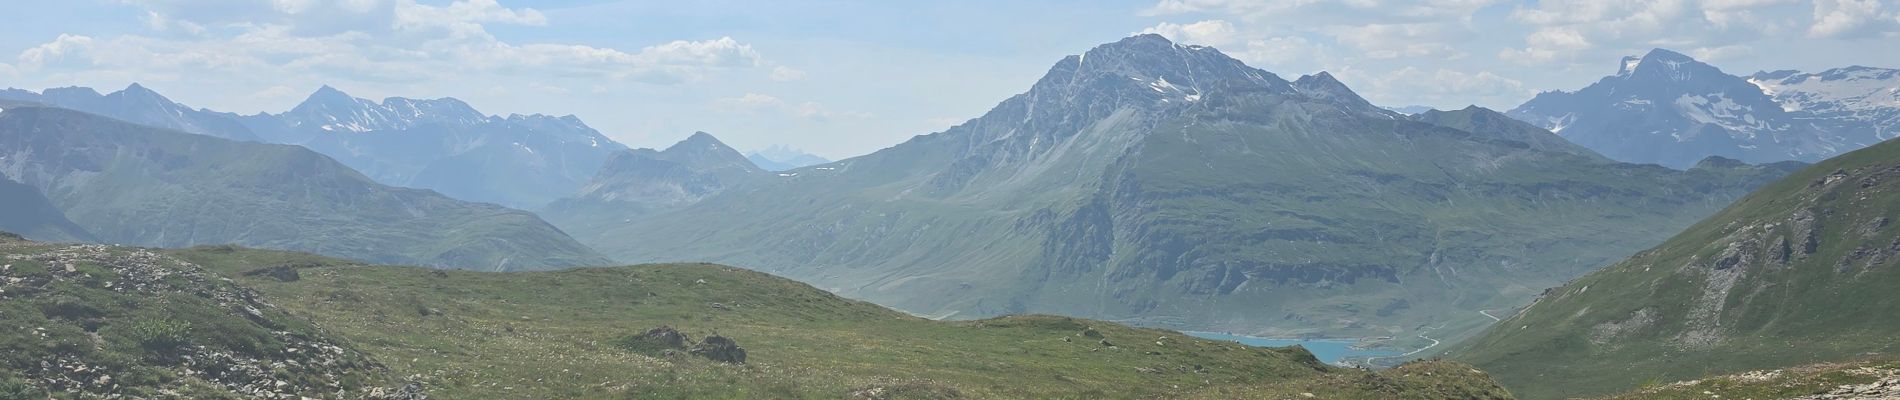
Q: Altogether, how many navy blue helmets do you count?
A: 0